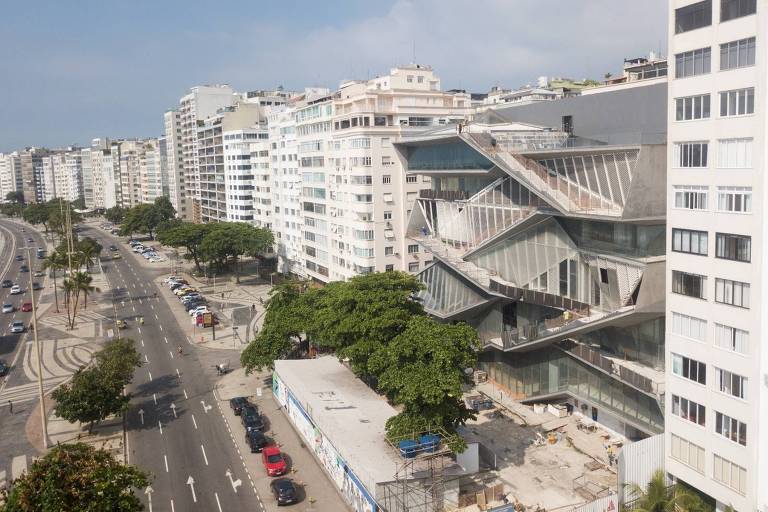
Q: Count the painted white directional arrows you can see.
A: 6